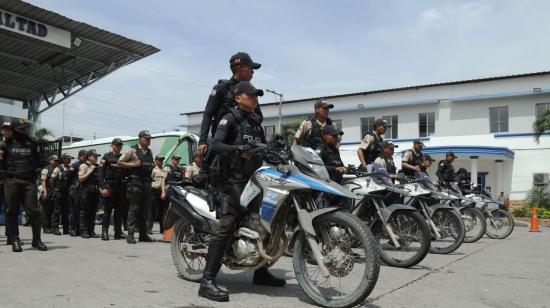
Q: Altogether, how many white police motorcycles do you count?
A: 5